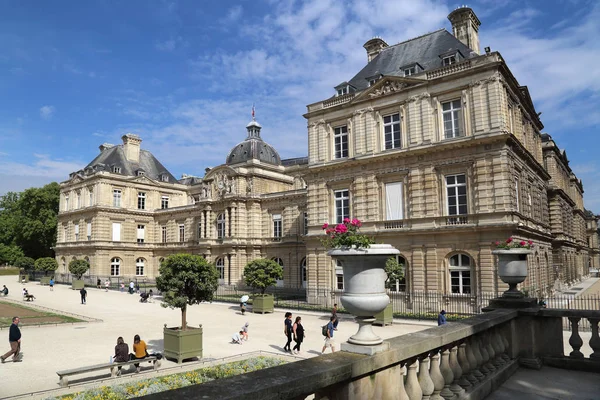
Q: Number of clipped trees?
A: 6